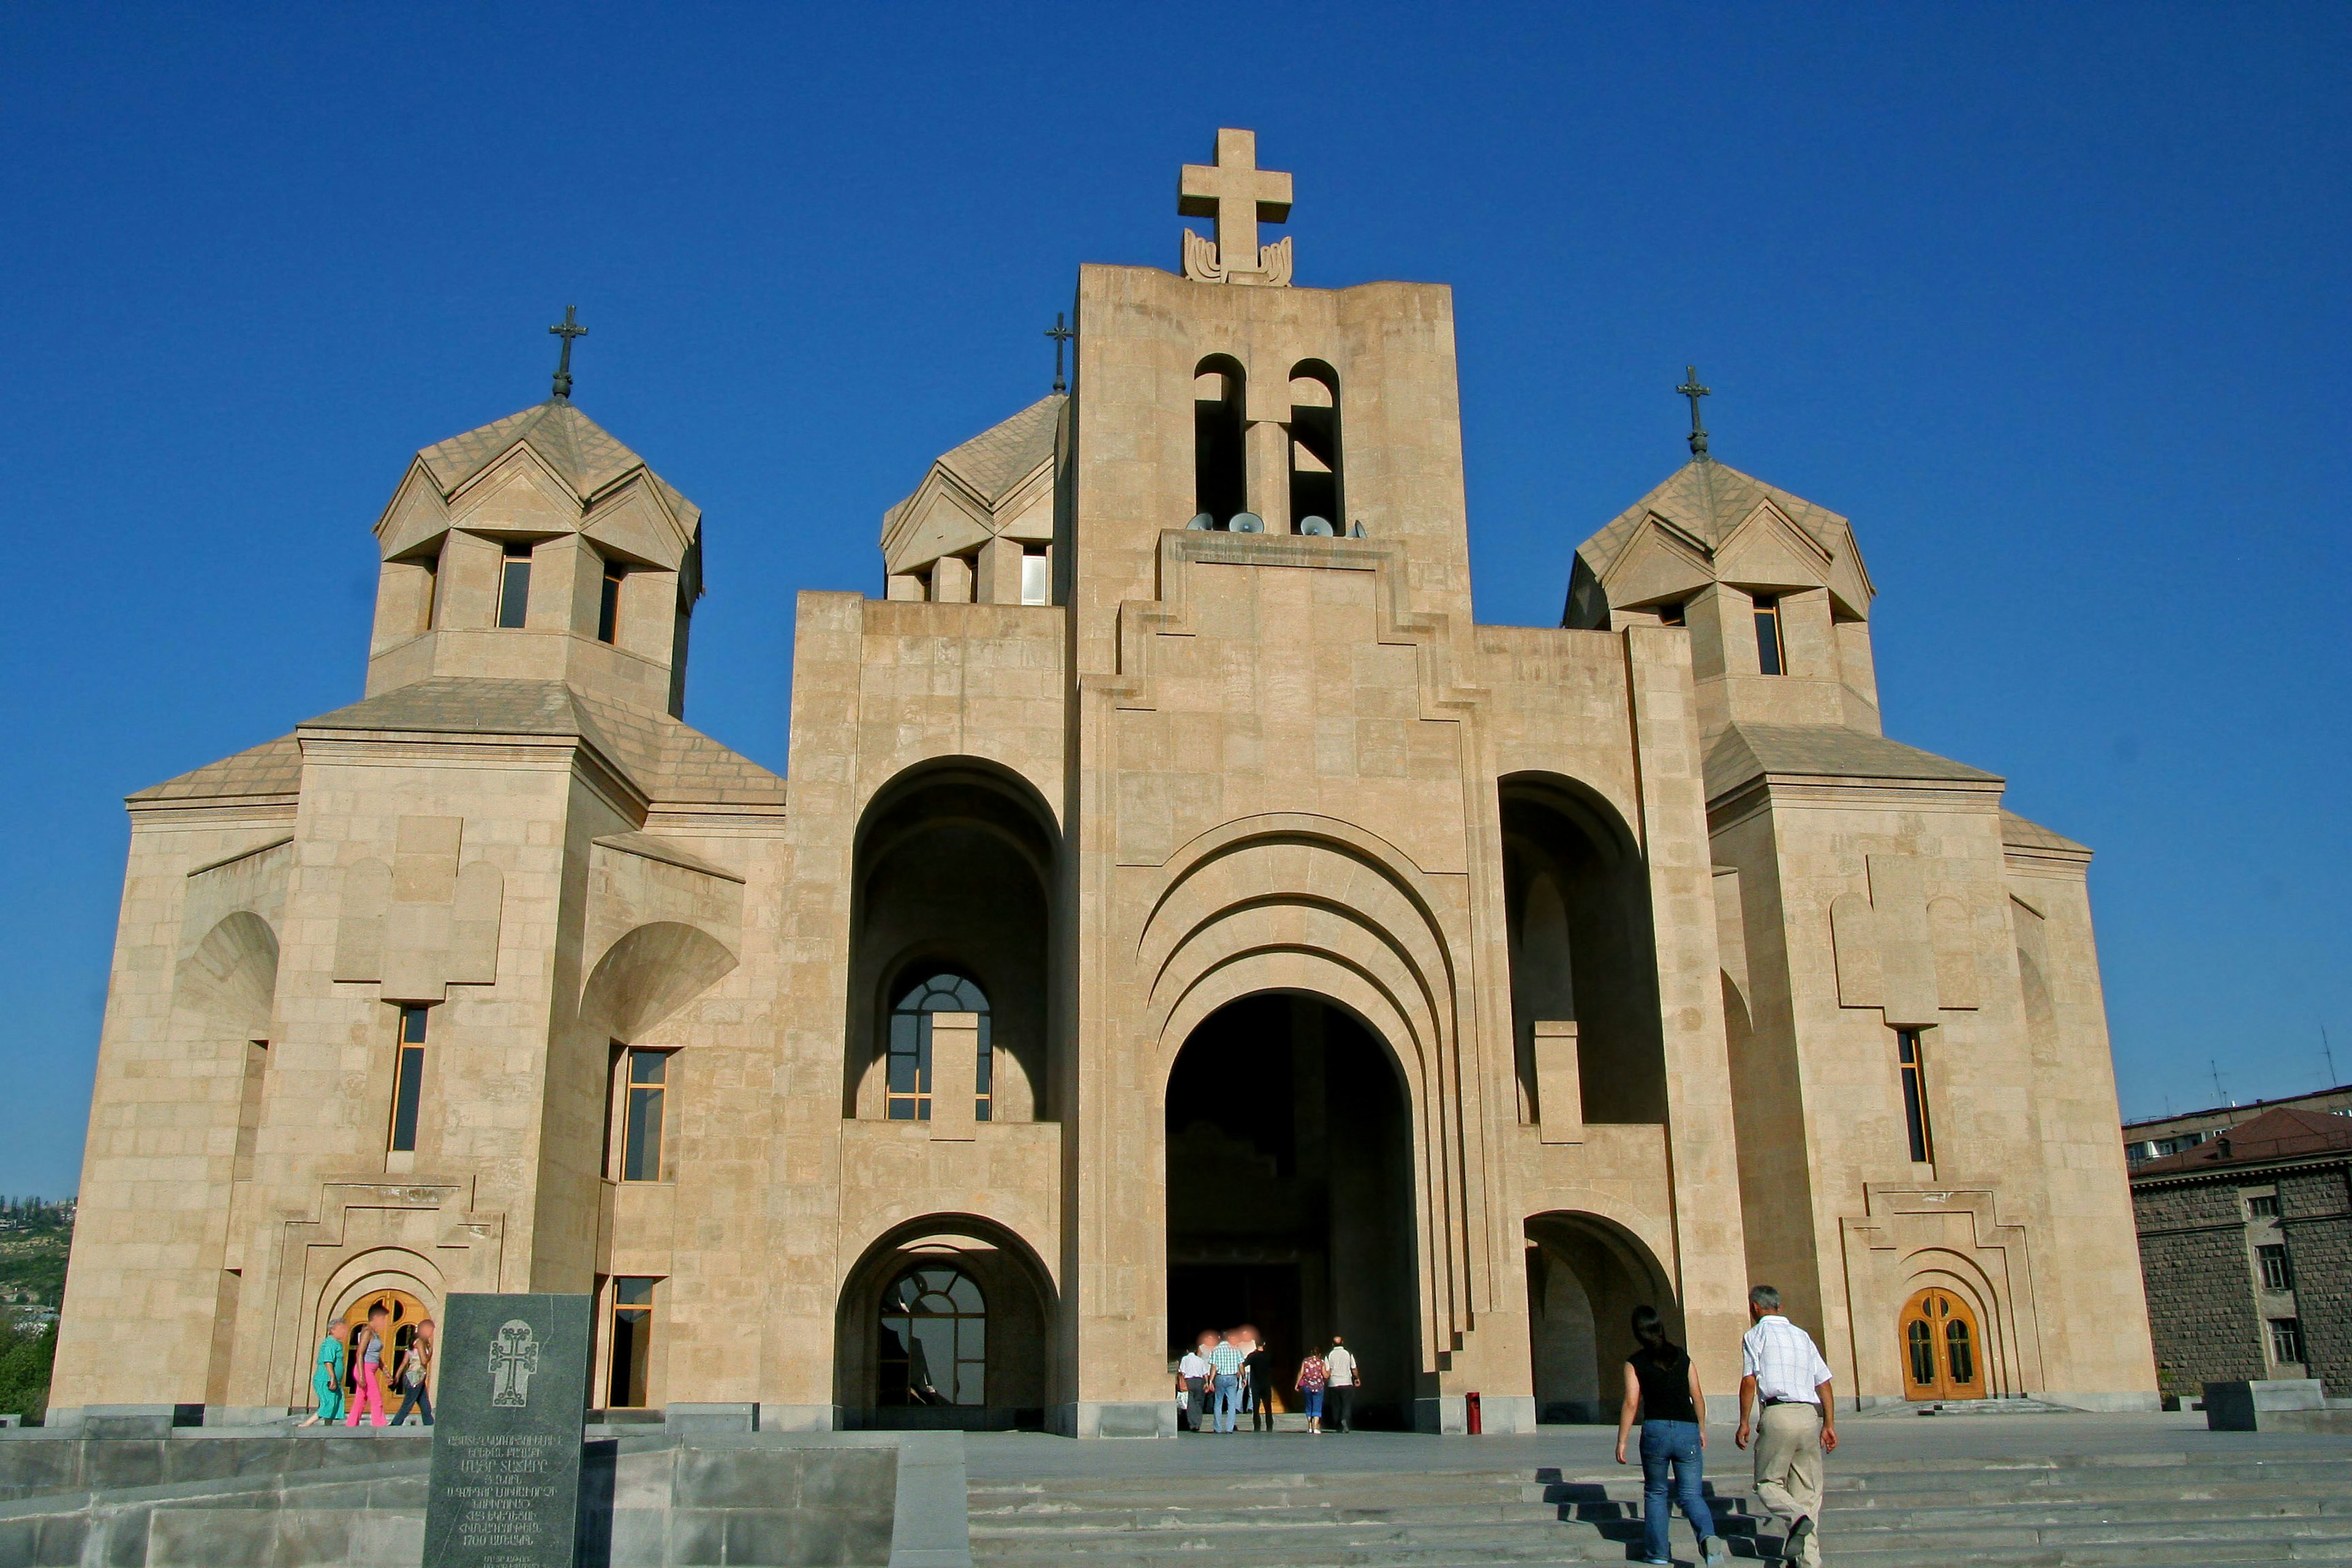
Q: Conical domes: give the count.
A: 3